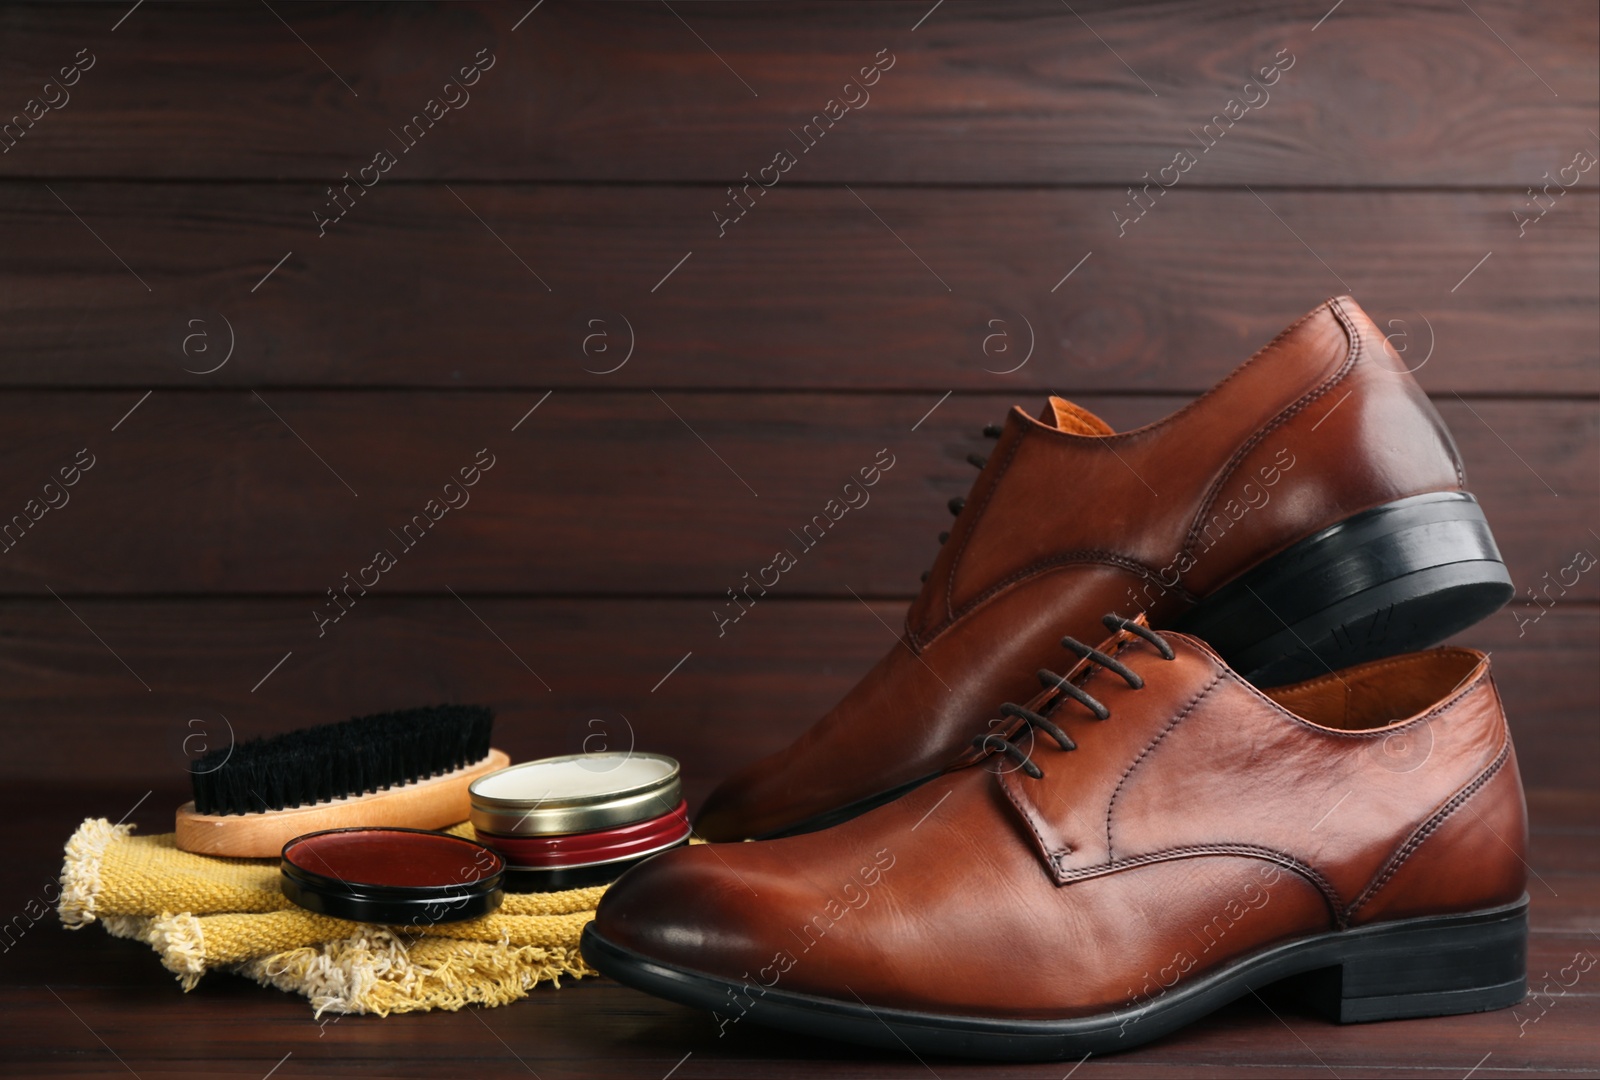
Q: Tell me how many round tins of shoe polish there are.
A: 3